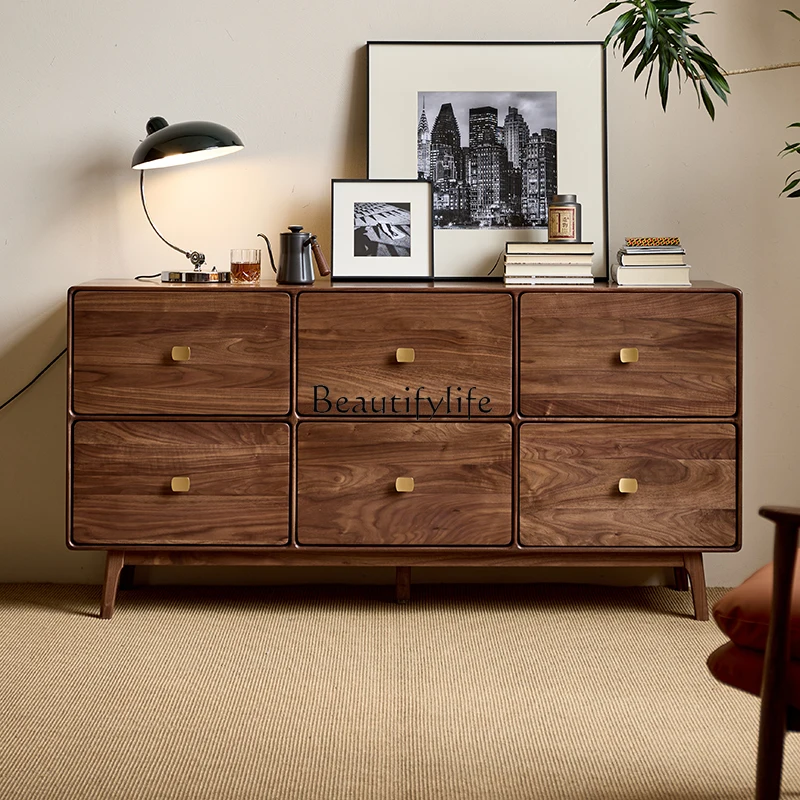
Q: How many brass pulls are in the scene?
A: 6